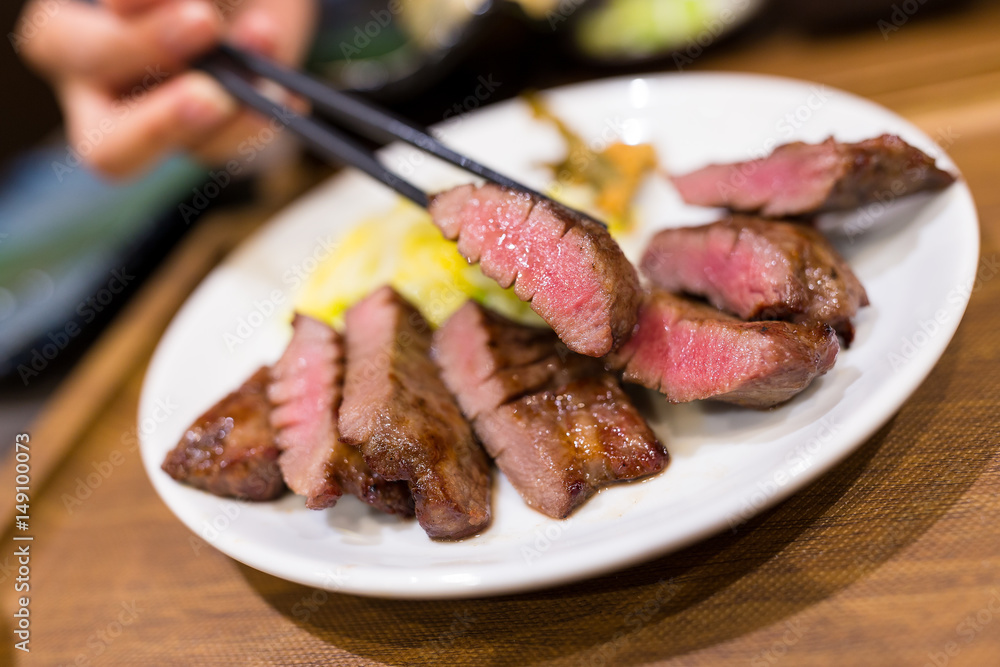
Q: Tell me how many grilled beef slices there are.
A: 8